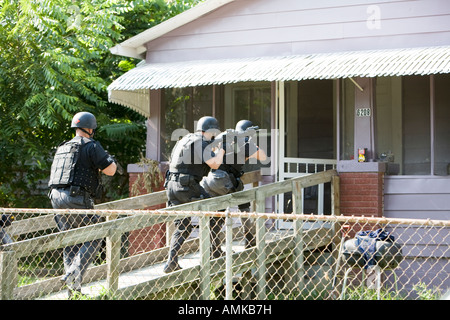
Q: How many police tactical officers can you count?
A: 3